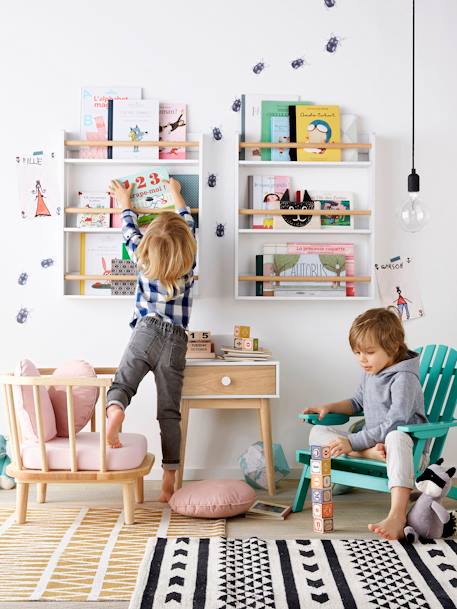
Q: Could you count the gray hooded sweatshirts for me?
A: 1